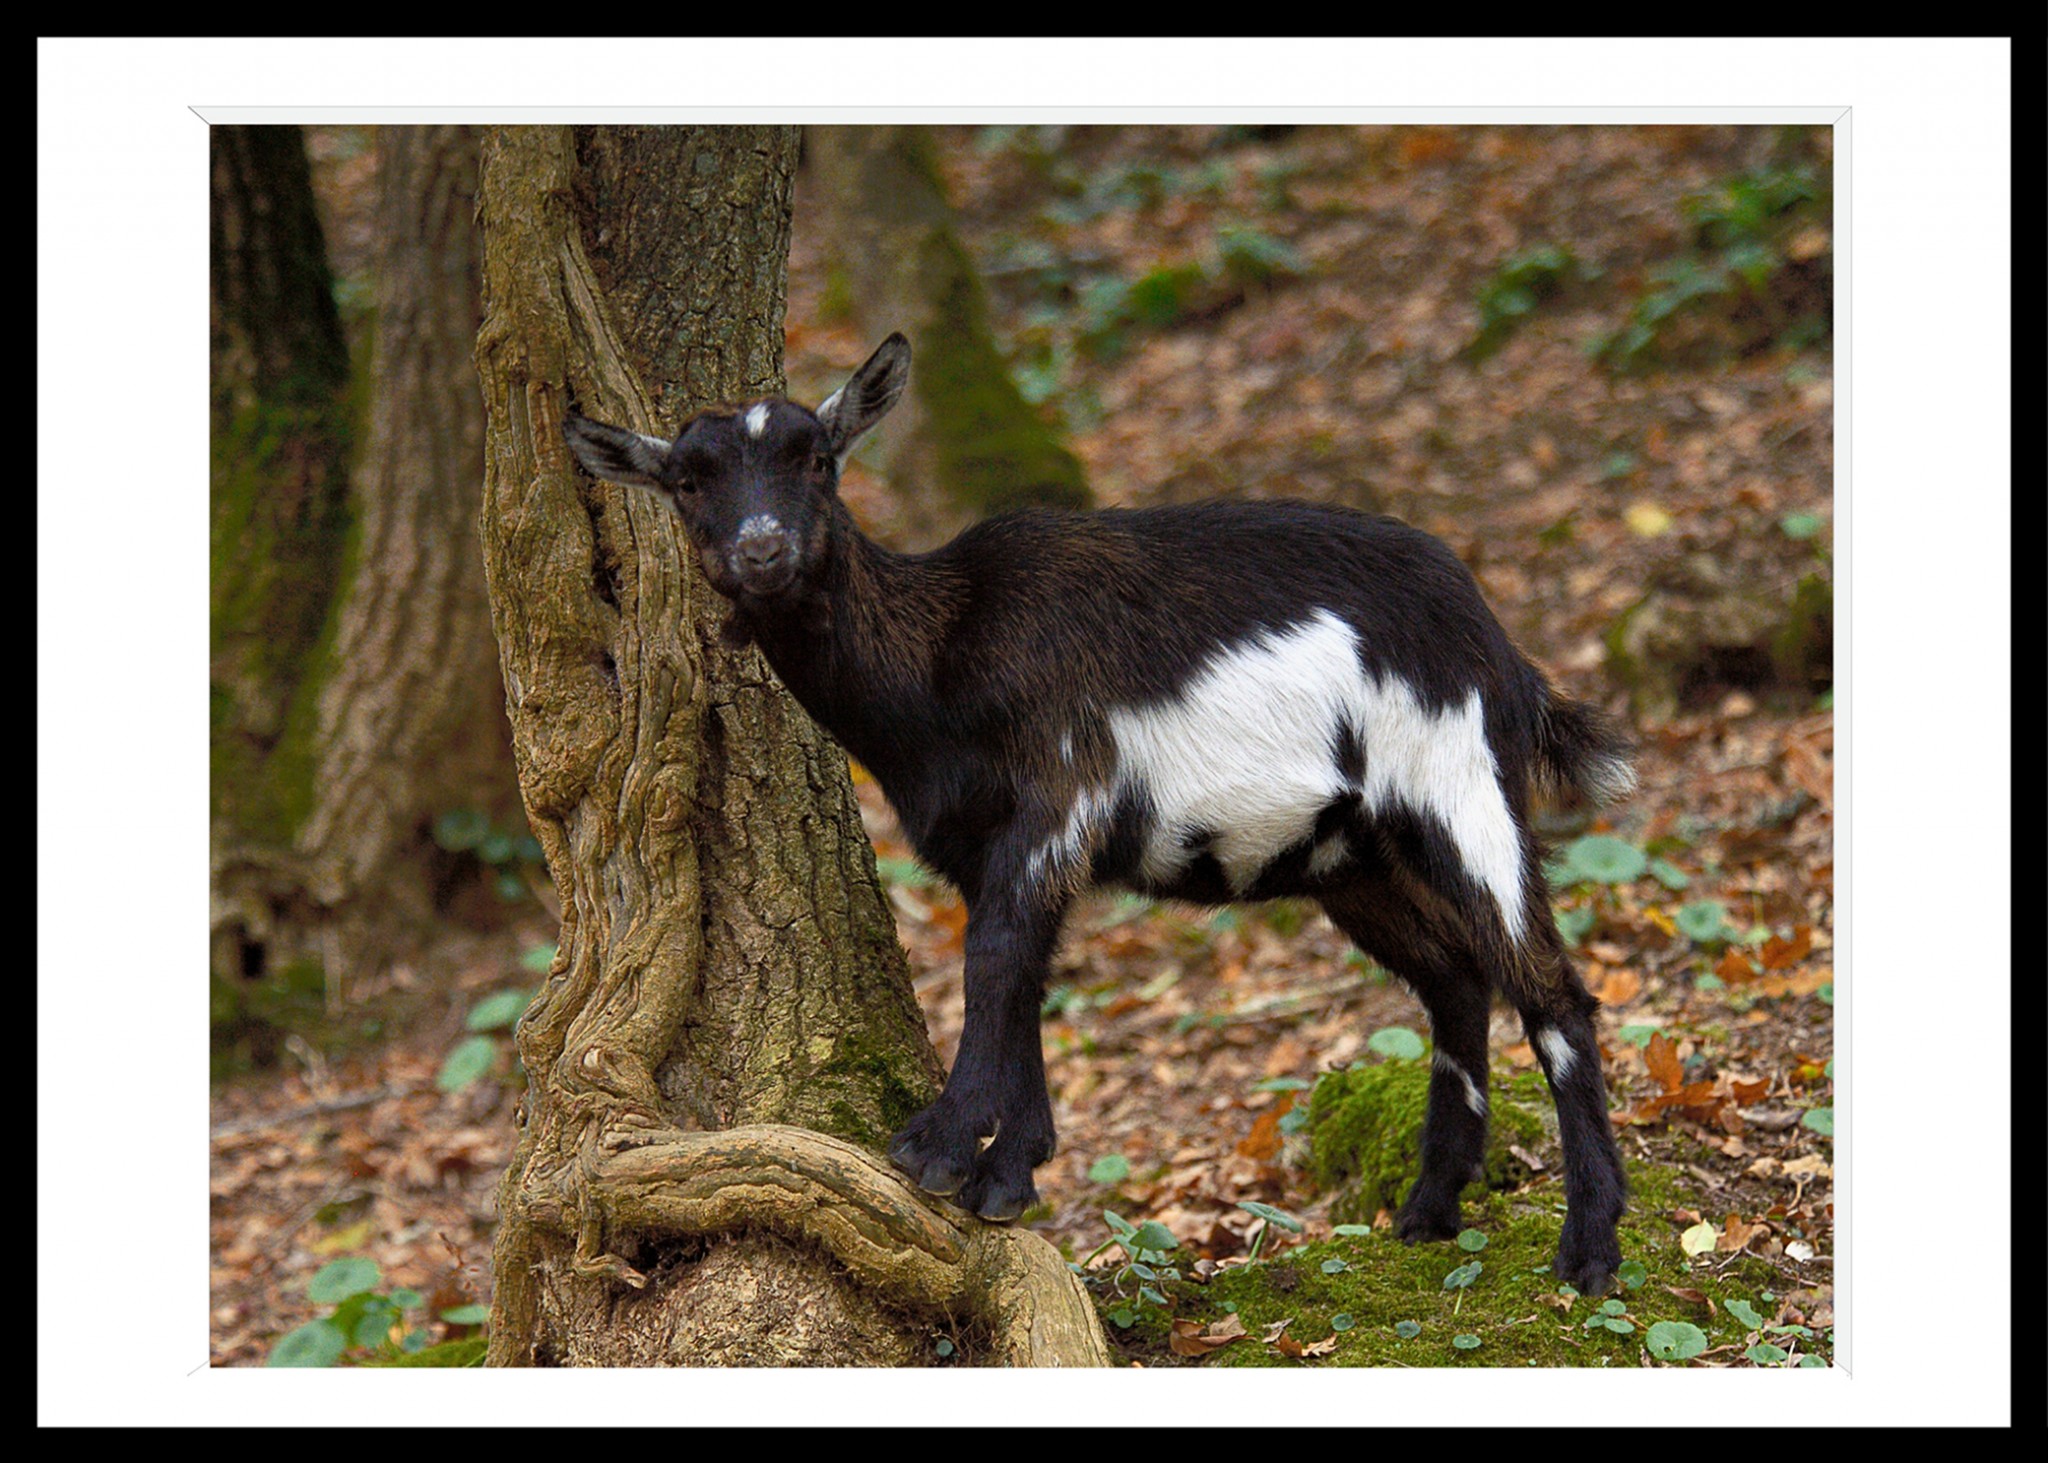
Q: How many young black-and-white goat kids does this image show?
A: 1